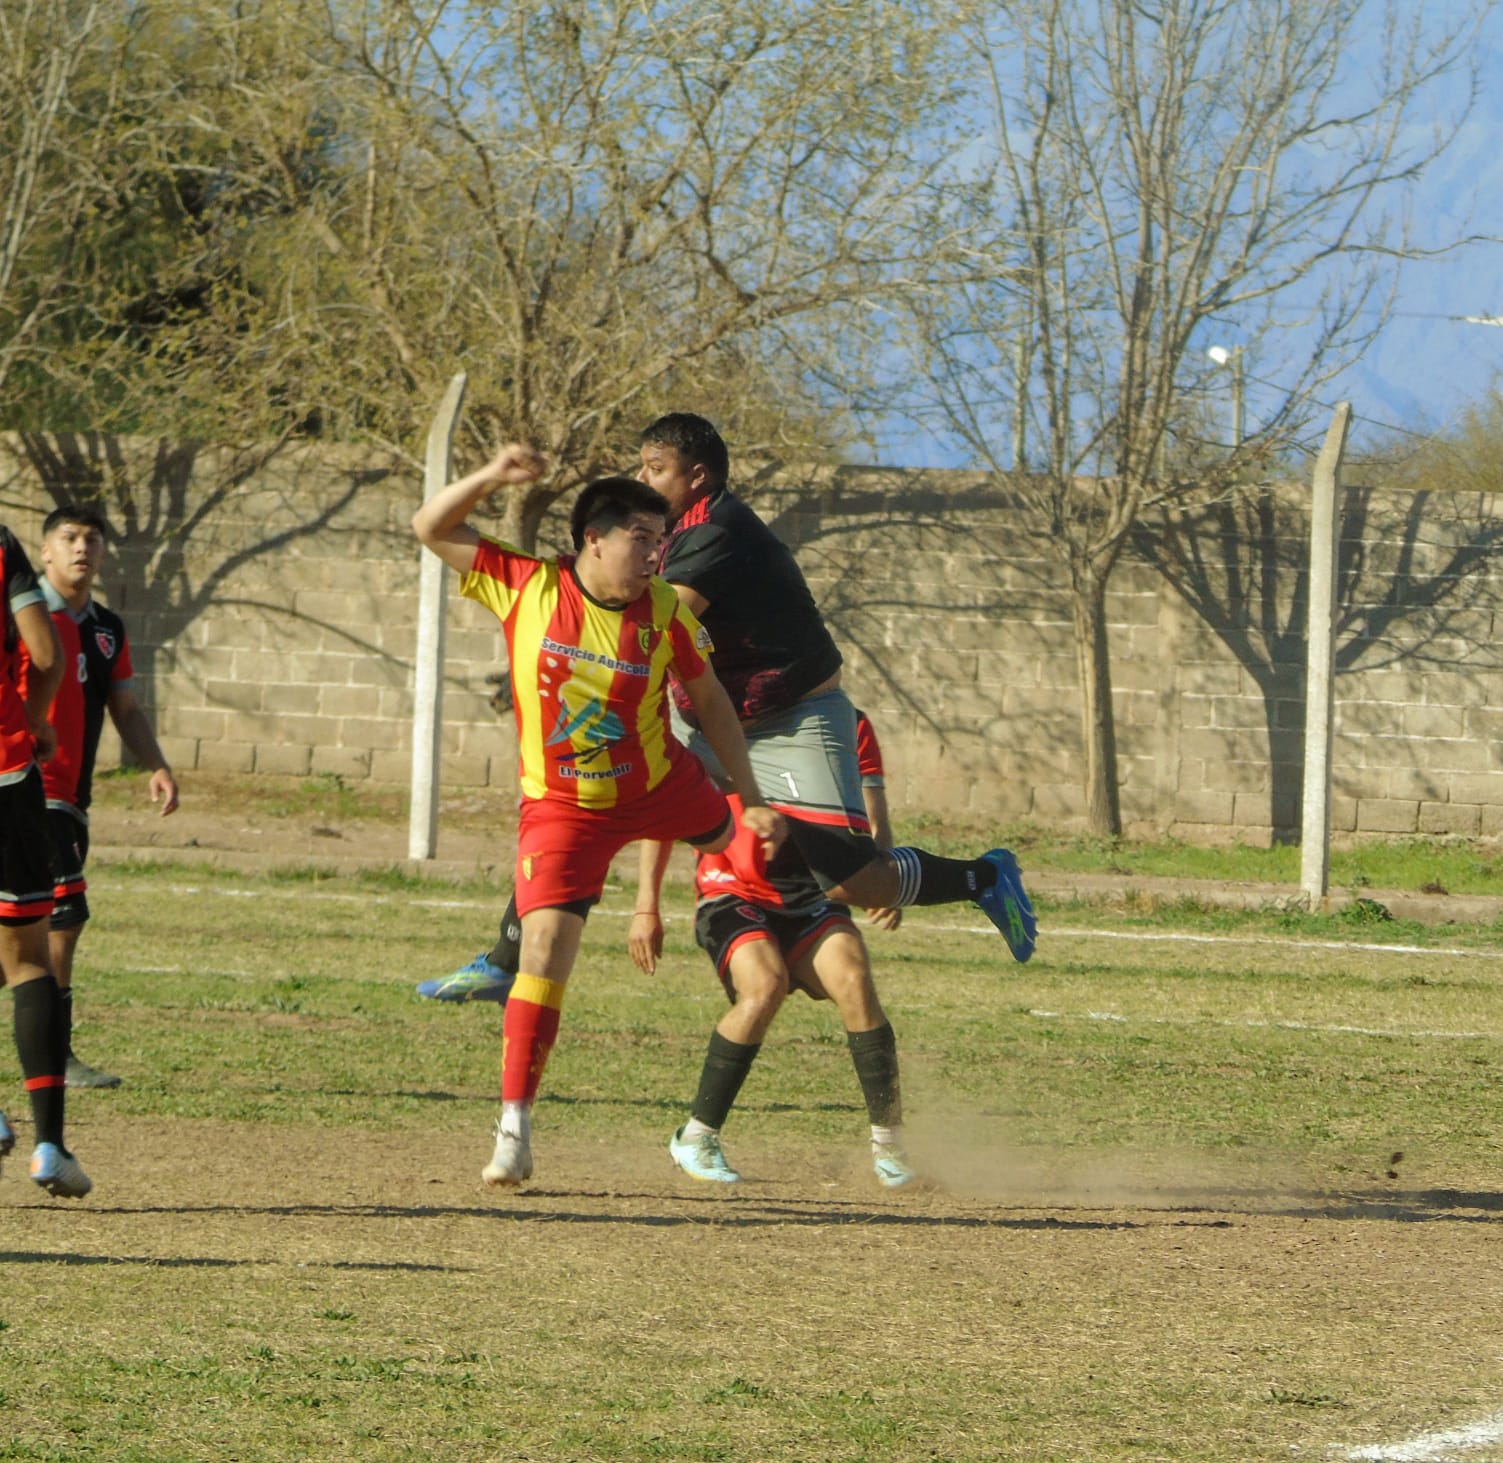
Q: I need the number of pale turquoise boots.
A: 2